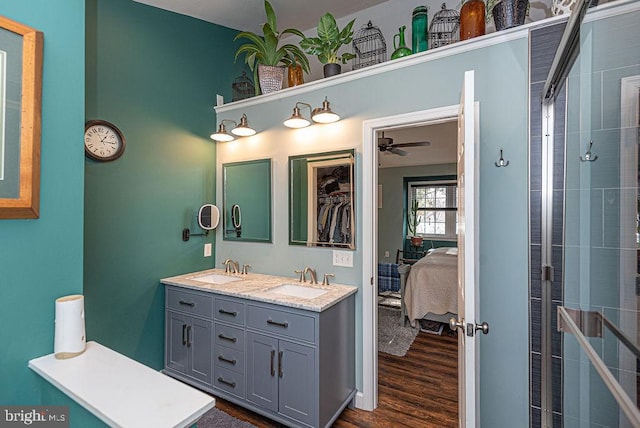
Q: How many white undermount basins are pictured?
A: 2